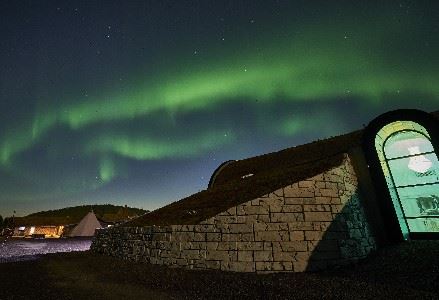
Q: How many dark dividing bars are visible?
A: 3